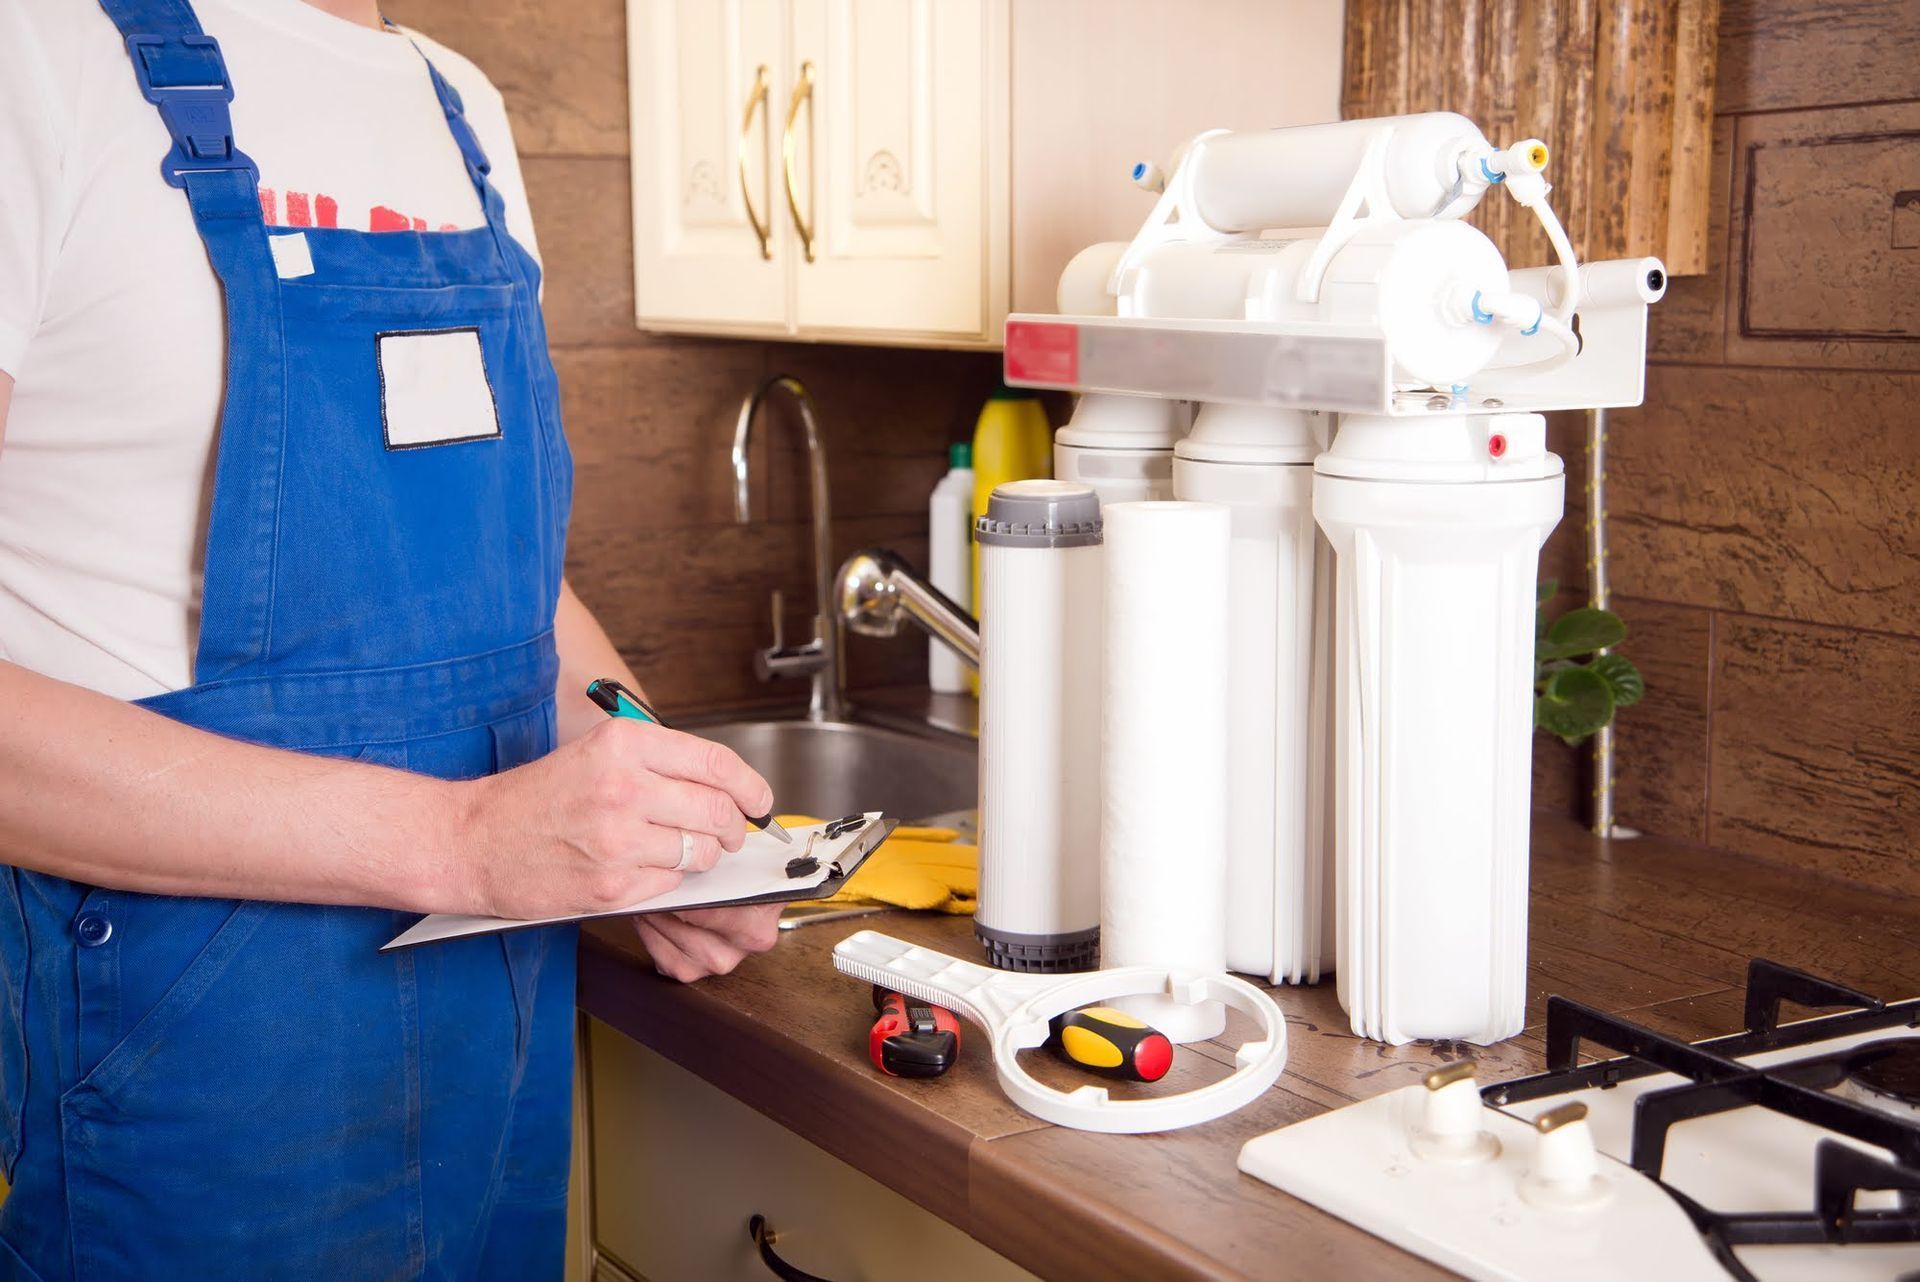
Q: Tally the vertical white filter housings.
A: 3